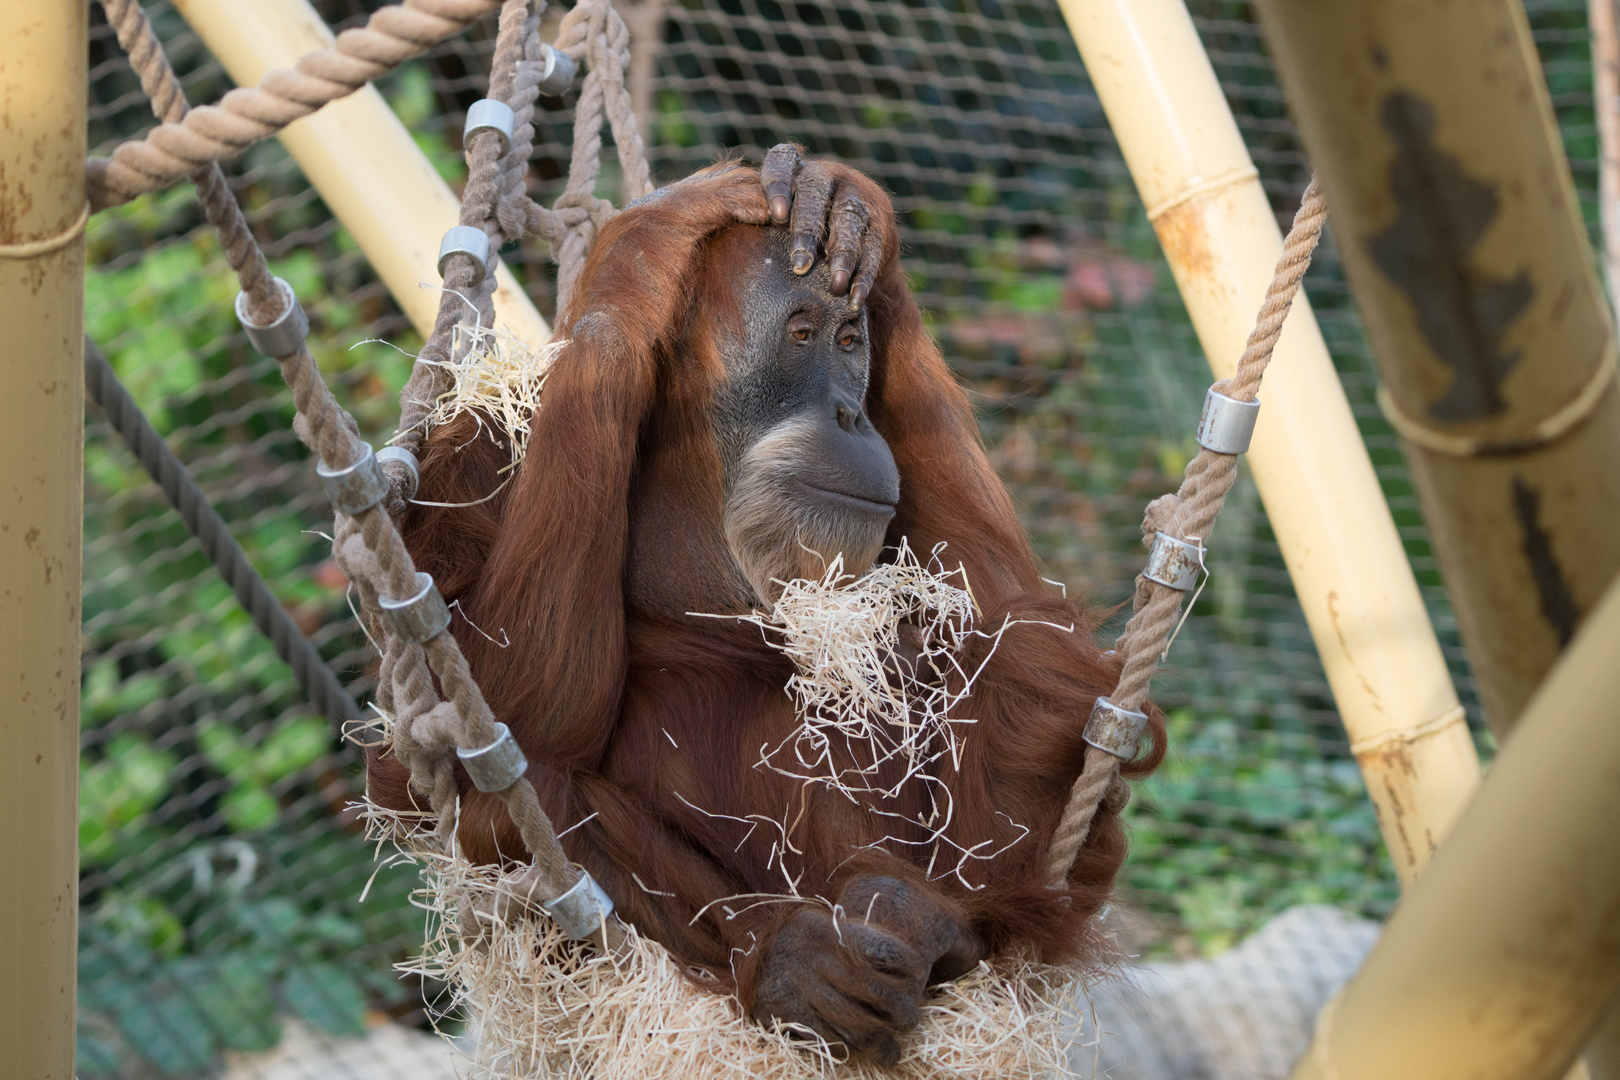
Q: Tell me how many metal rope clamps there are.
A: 12